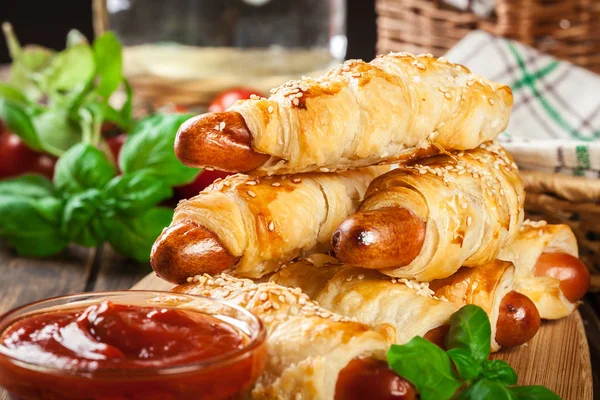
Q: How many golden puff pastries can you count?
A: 7